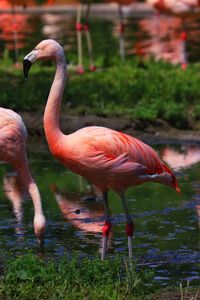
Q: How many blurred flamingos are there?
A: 4